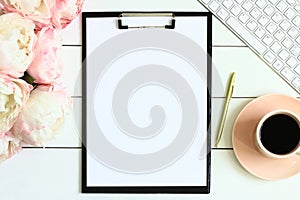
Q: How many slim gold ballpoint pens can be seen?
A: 1